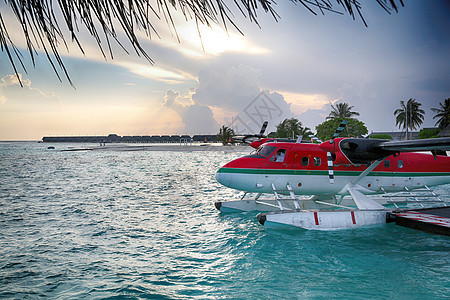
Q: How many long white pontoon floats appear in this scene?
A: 2